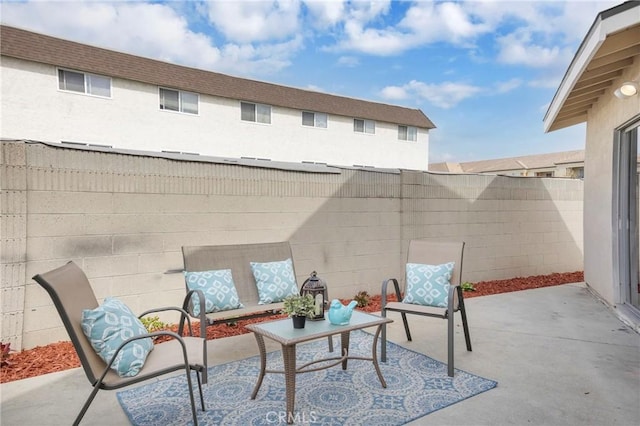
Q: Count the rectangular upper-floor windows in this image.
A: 6